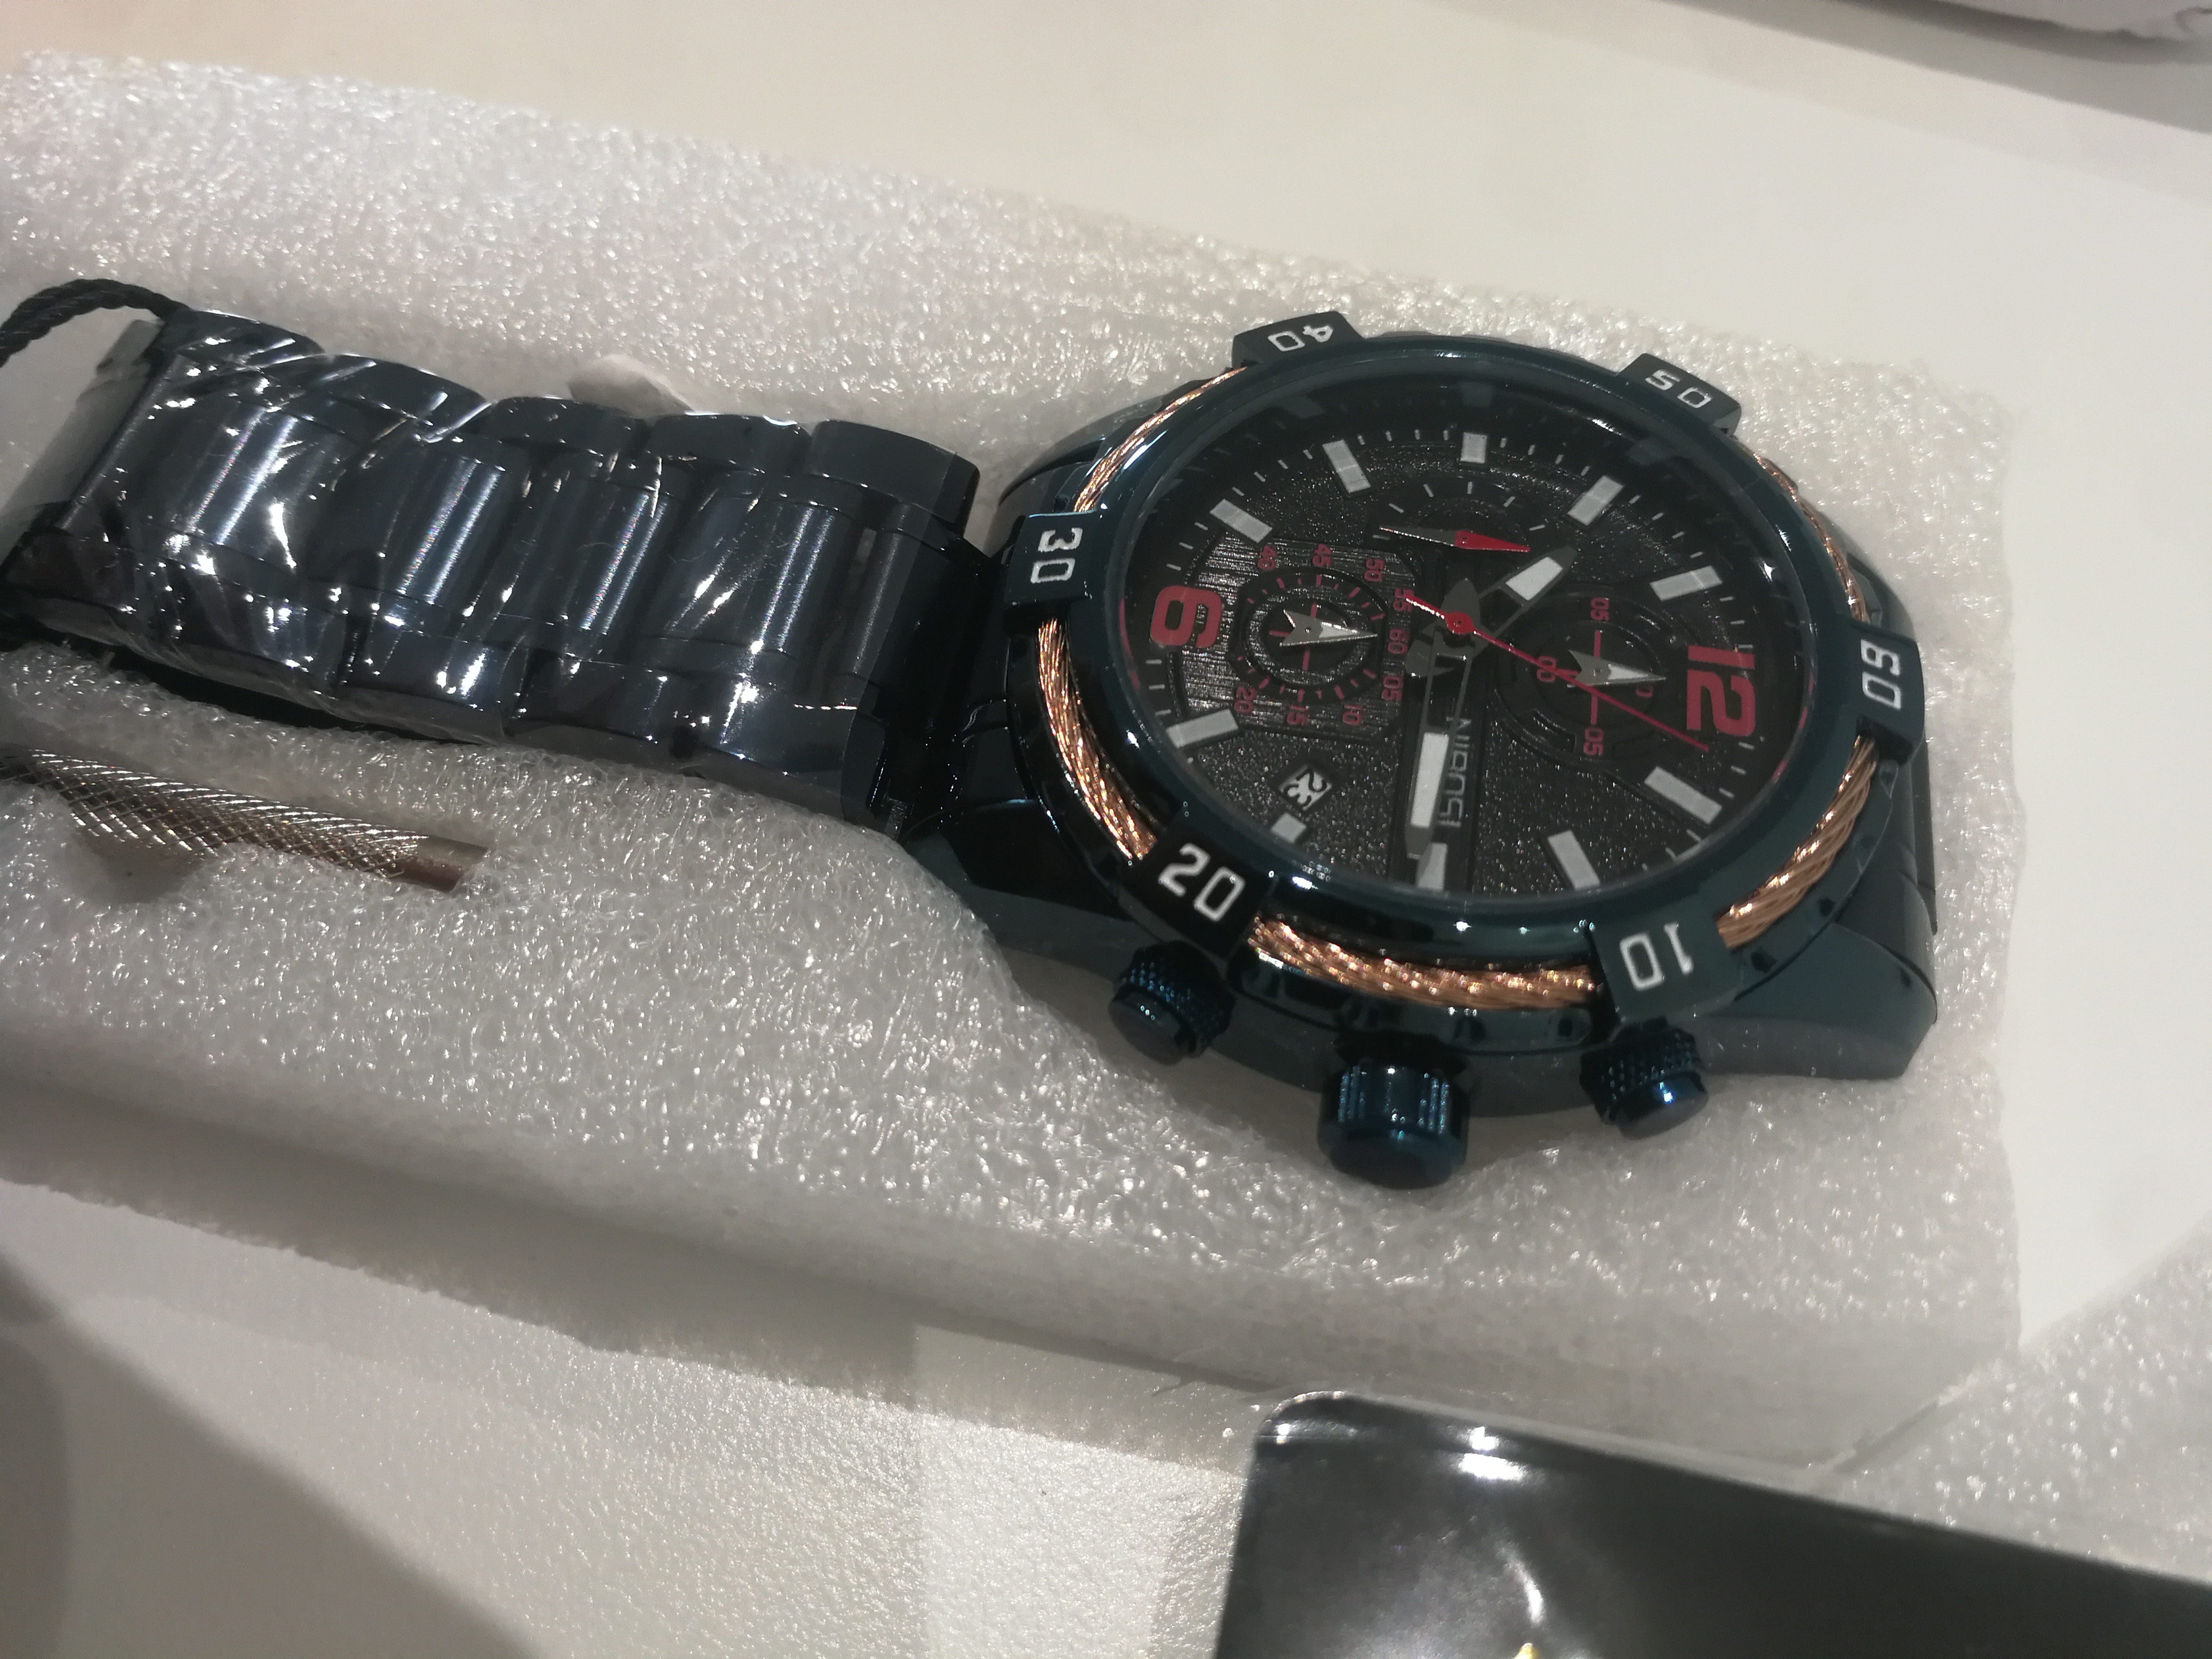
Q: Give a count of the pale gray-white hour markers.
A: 10